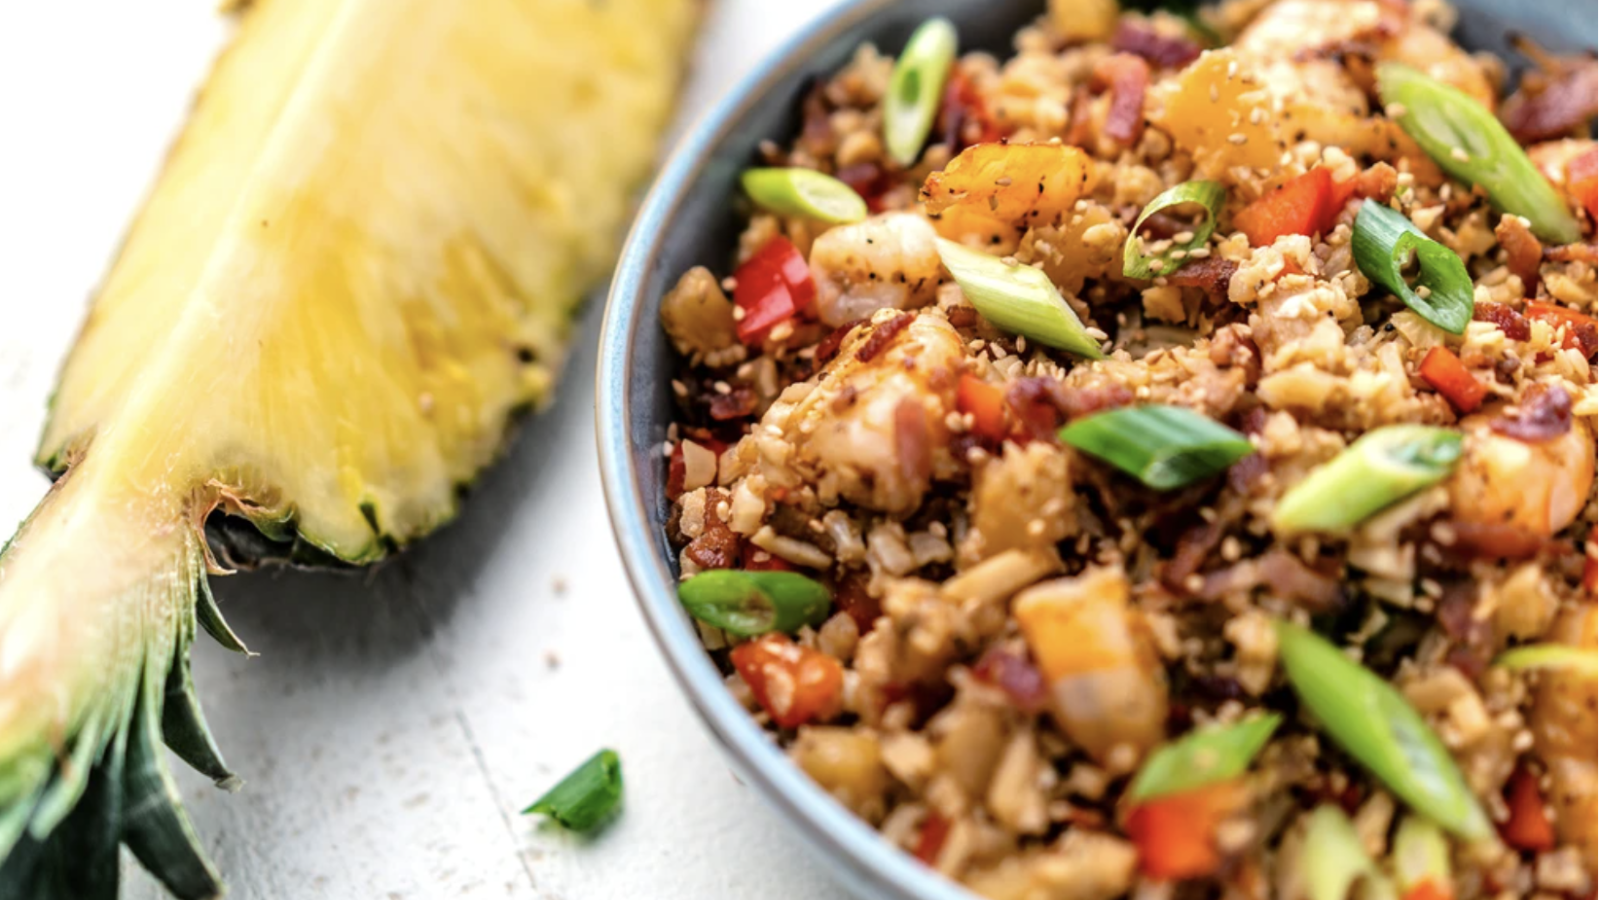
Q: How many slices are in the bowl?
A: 14